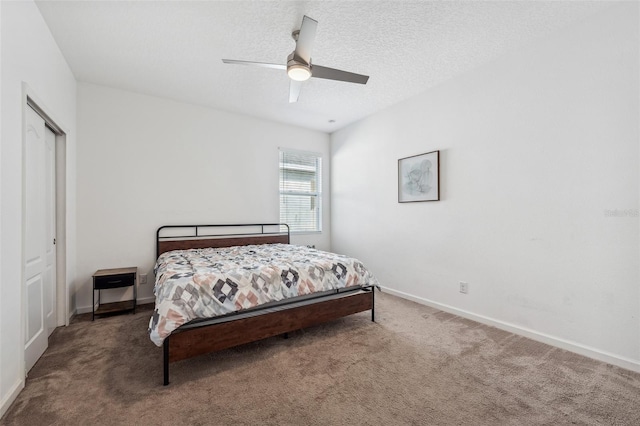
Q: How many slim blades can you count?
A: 4